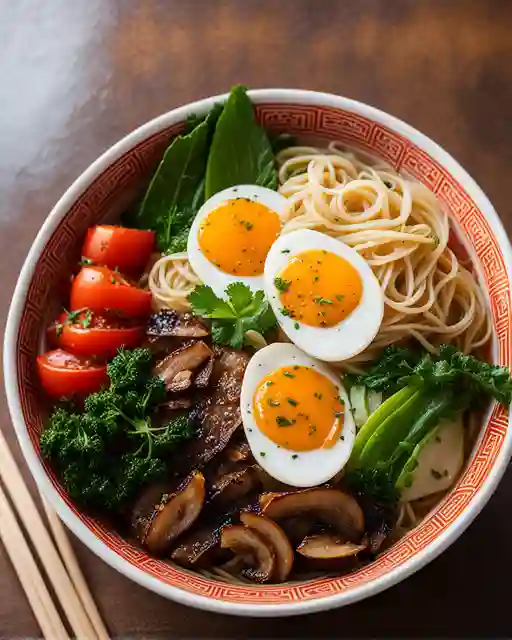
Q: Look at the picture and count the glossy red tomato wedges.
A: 4